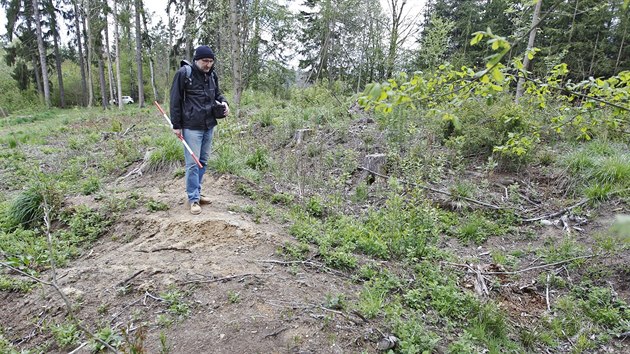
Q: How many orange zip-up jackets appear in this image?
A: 0